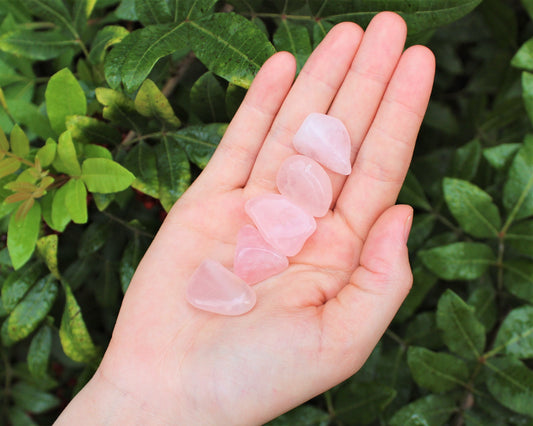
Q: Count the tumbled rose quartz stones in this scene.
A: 5